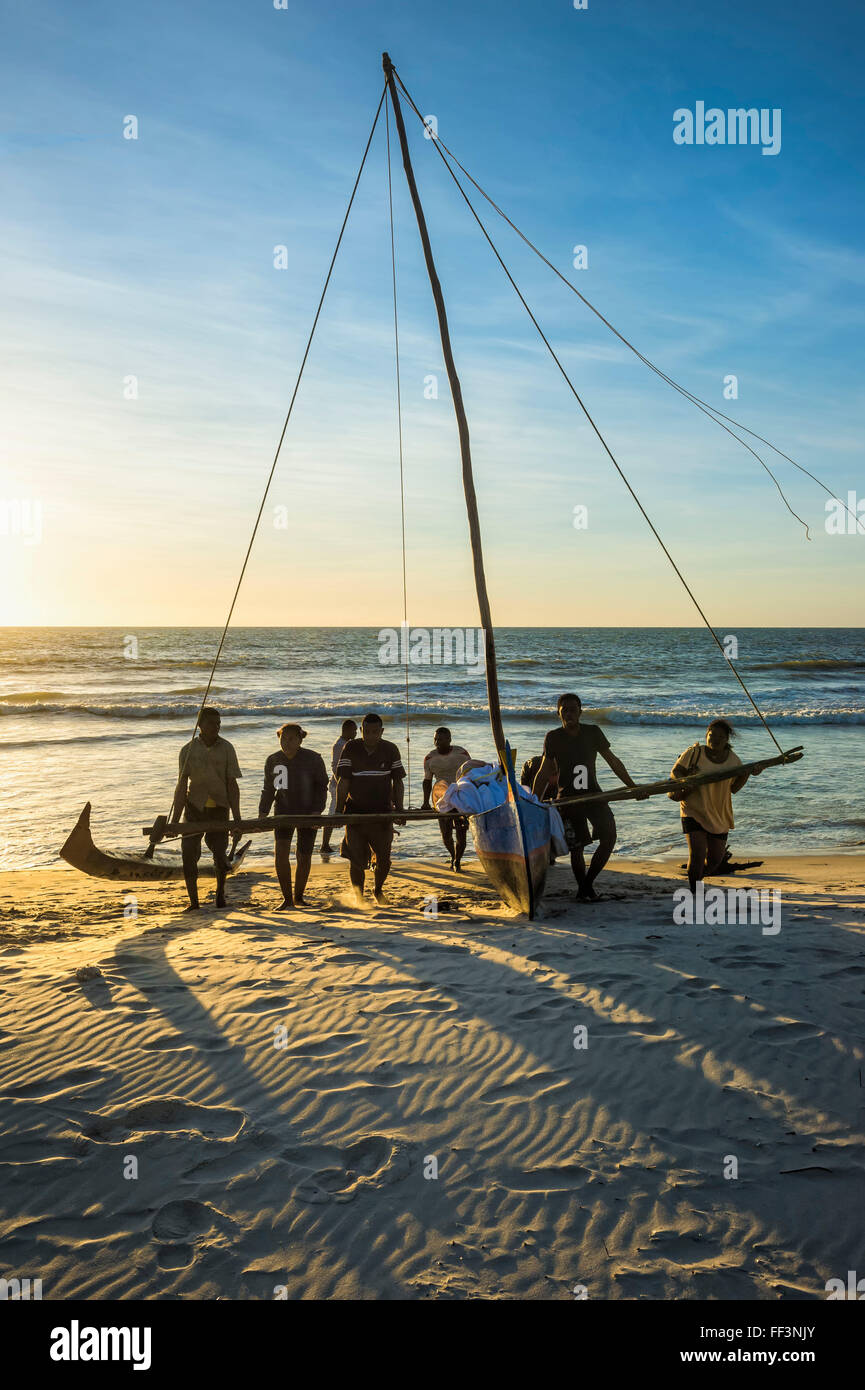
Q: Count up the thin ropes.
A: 5